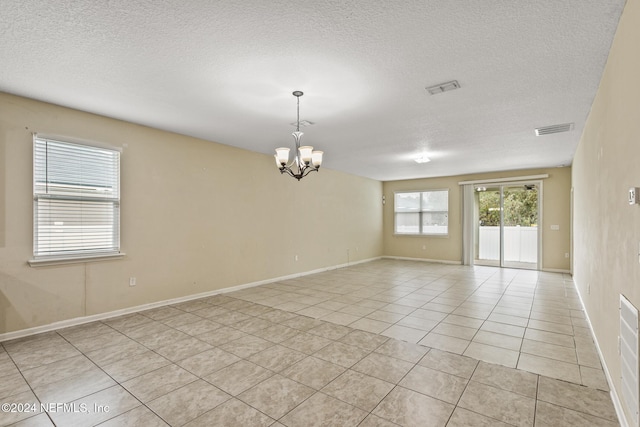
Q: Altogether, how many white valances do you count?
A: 1